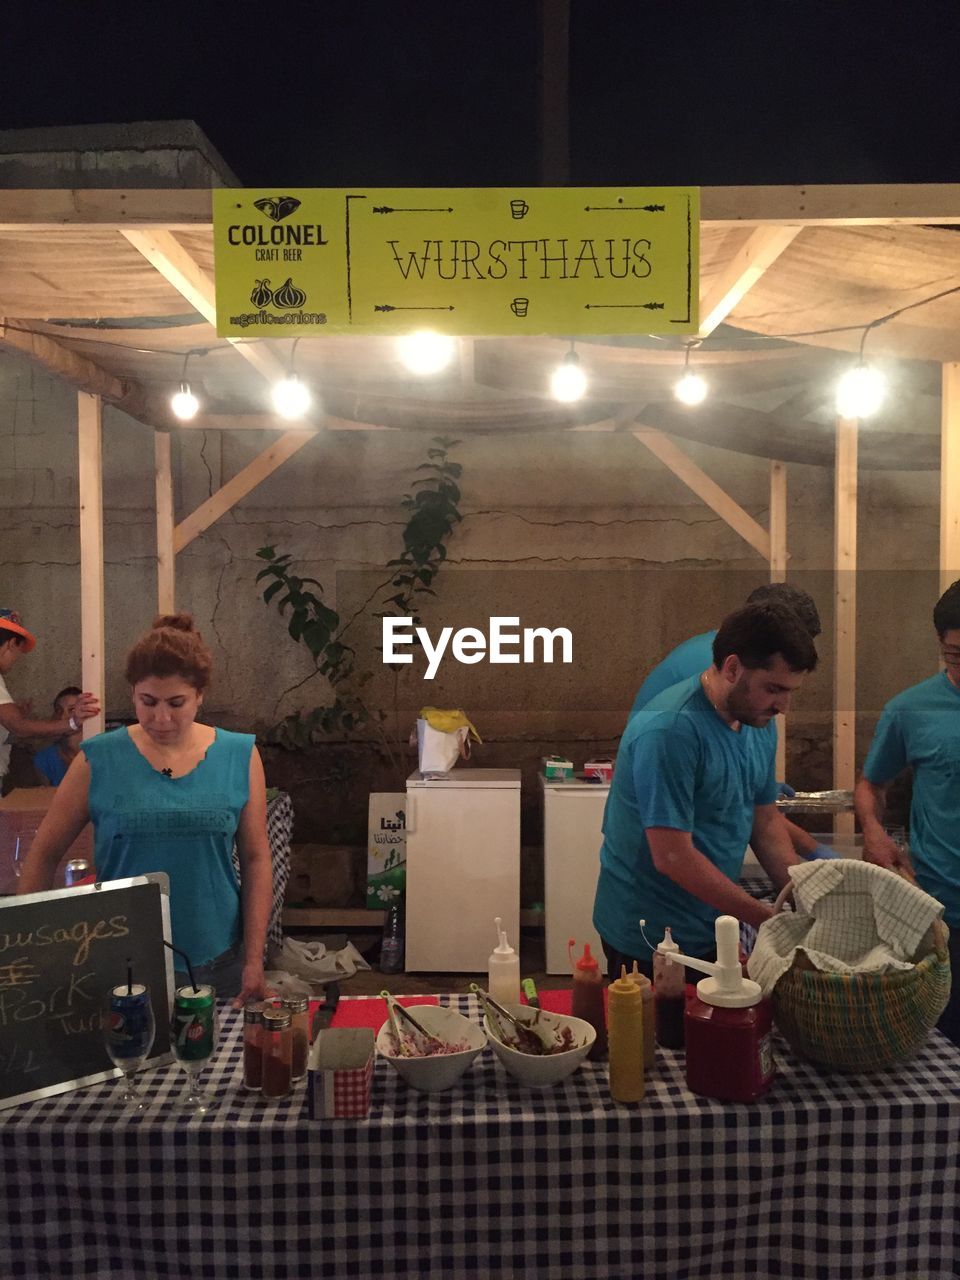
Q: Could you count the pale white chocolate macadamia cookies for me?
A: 0